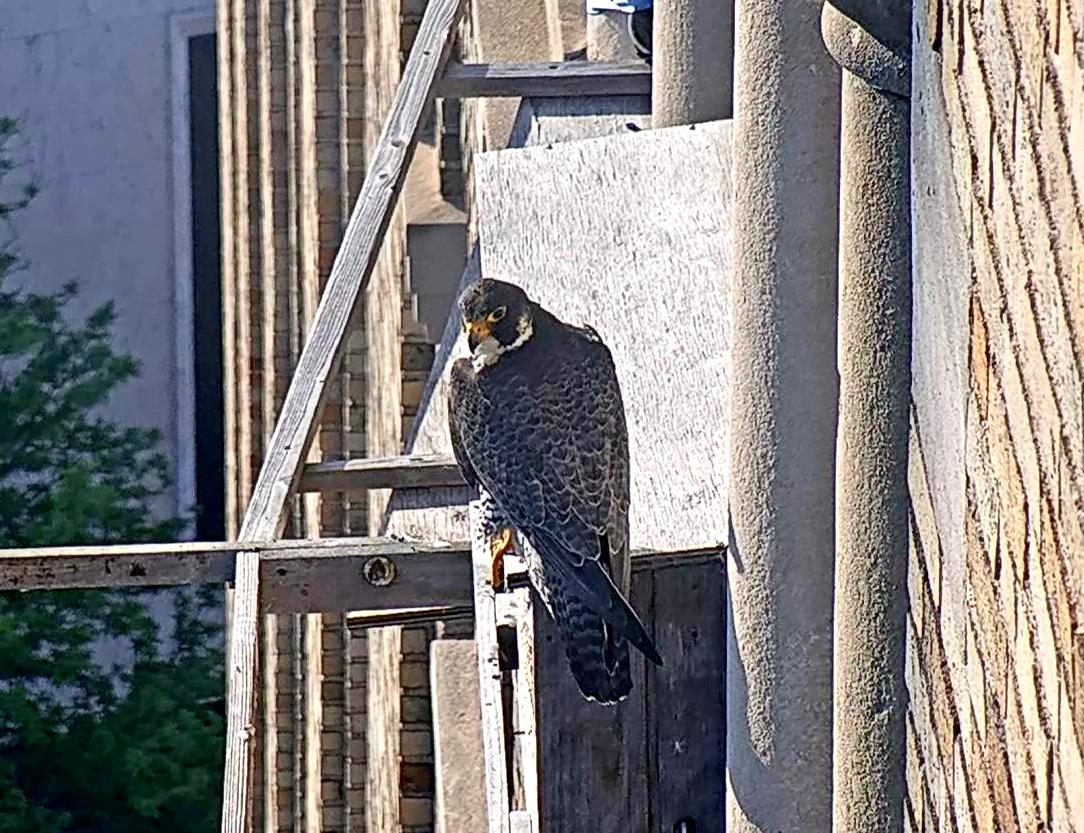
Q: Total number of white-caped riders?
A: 0